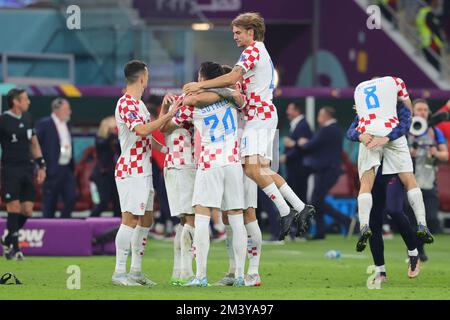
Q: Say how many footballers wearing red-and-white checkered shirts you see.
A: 6